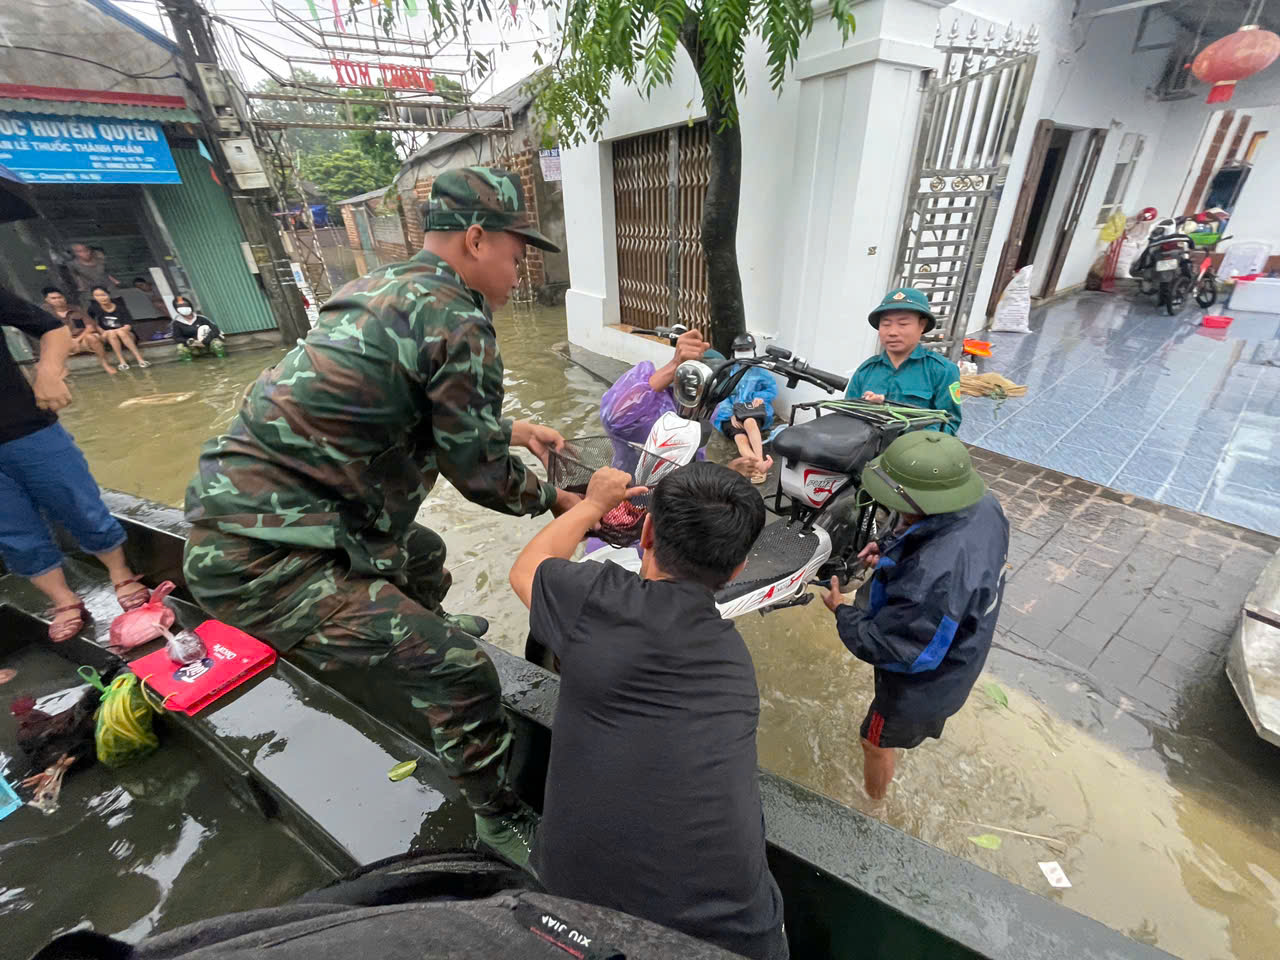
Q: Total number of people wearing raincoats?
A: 2